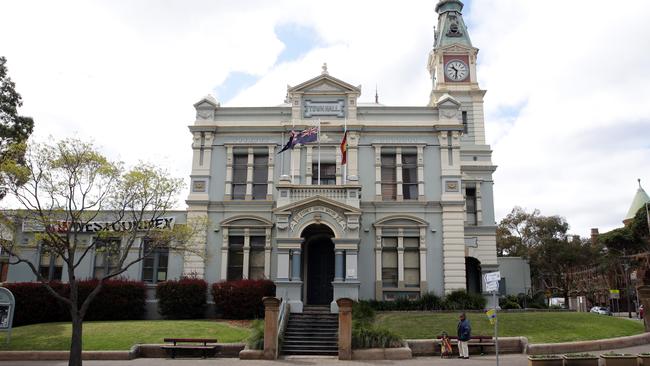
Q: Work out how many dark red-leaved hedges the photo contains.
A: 3